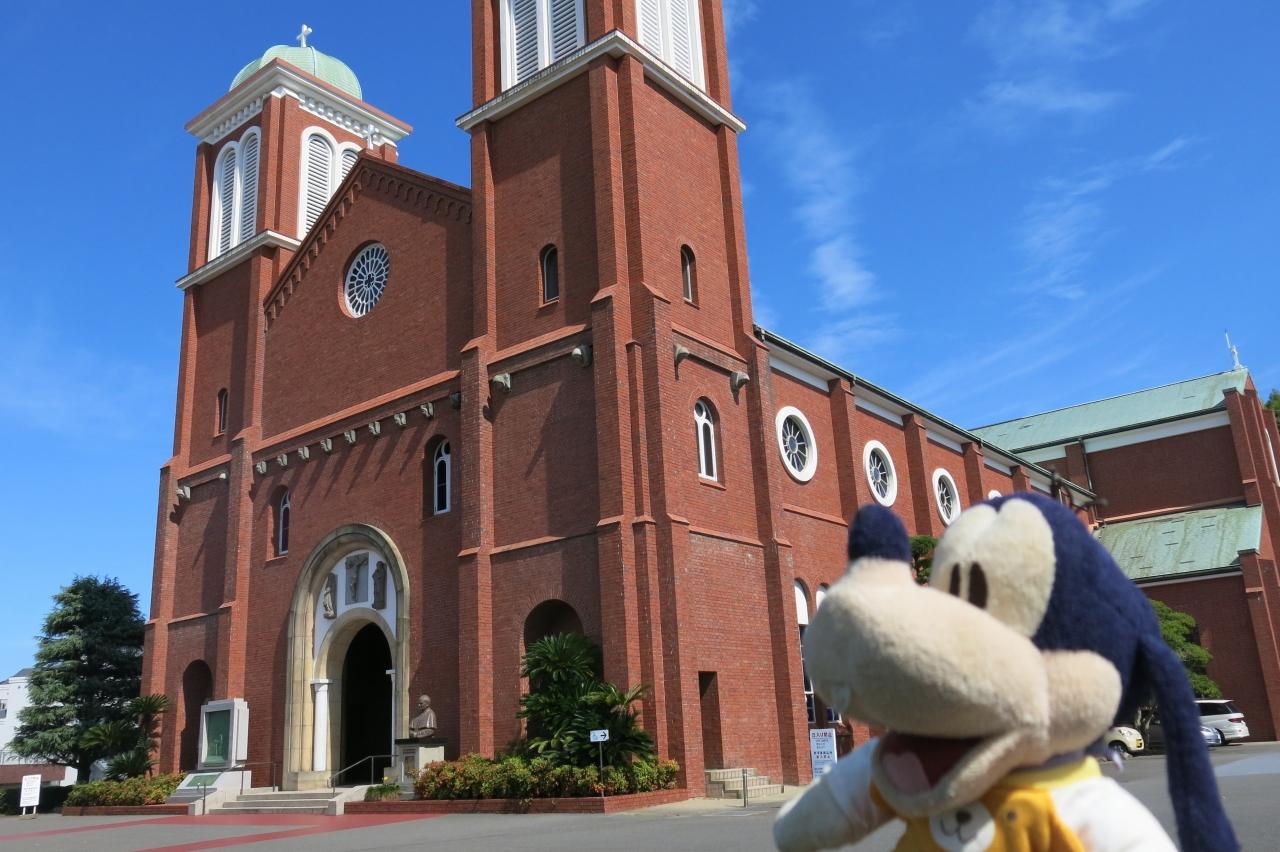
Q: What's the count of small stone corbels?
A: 15